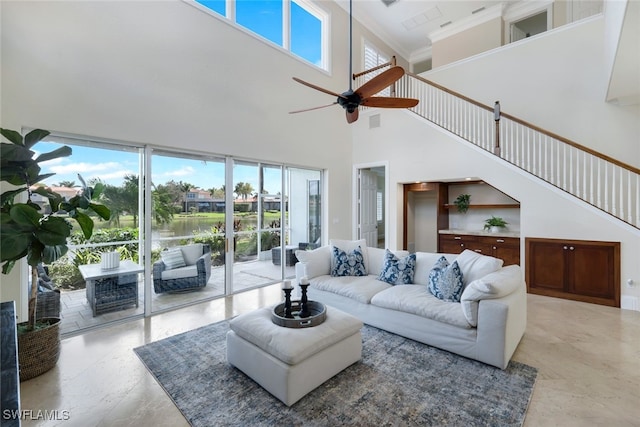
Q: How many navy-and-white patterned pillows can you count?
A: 3